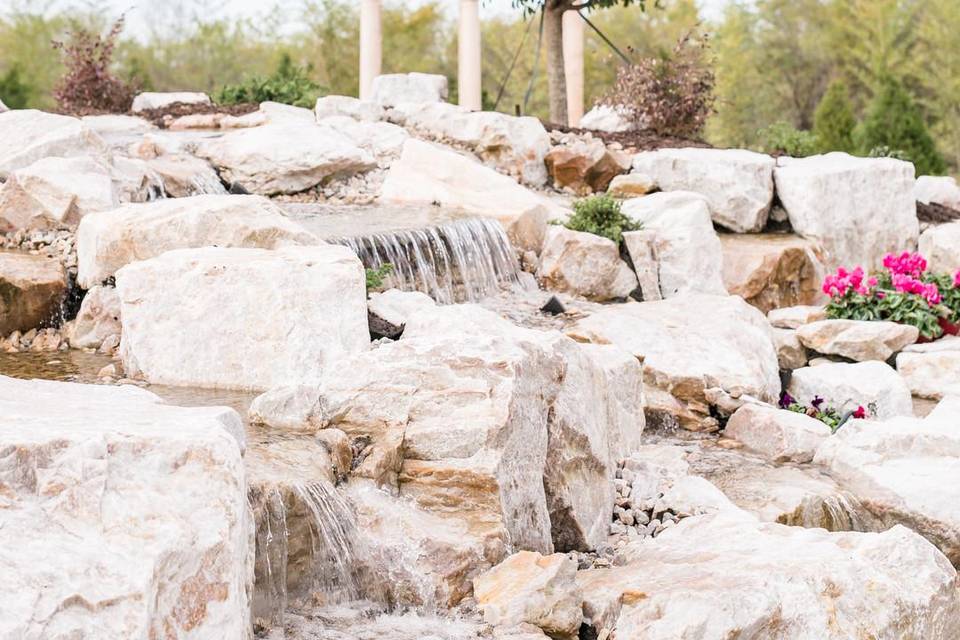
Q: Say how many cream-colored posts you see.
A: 3